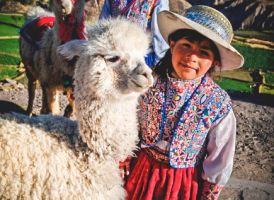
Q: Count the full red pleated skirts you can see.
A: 1